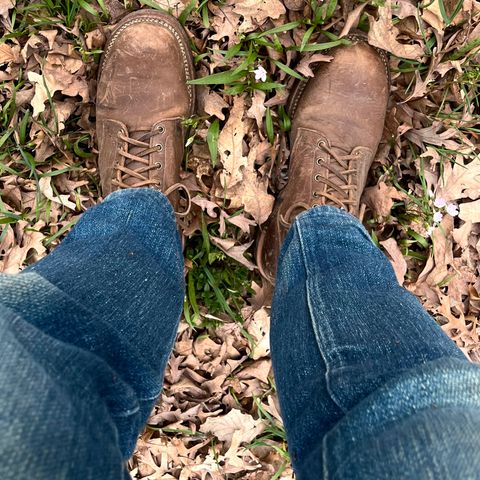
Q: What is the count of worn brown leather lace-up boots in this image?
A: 2